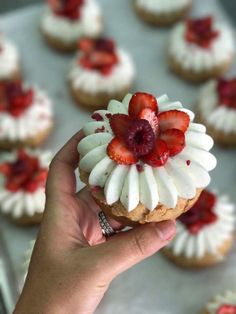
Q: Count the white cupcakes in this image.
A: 11